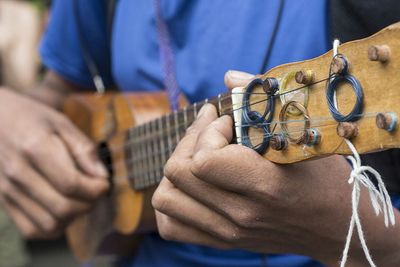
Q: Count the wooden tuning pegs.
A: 8